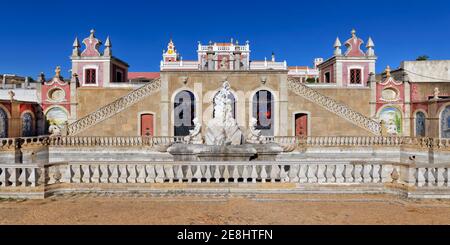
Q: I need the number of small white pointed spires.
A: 4